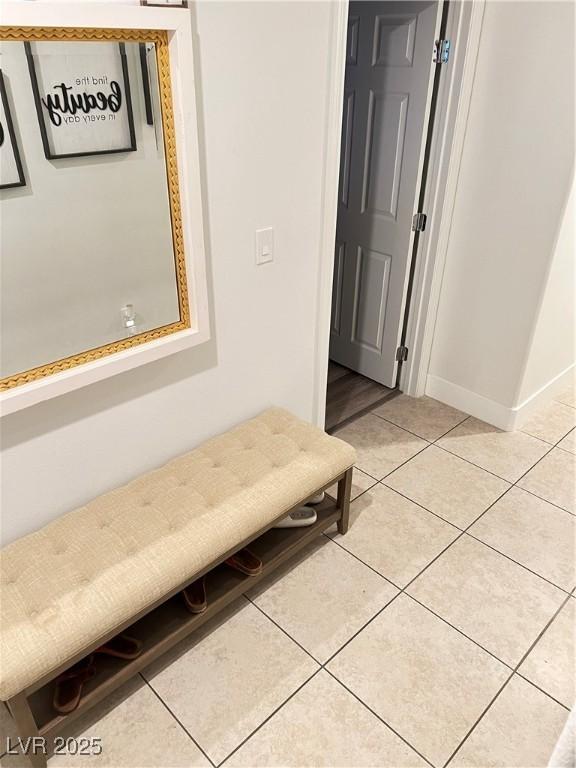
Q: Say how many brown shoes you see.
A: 4